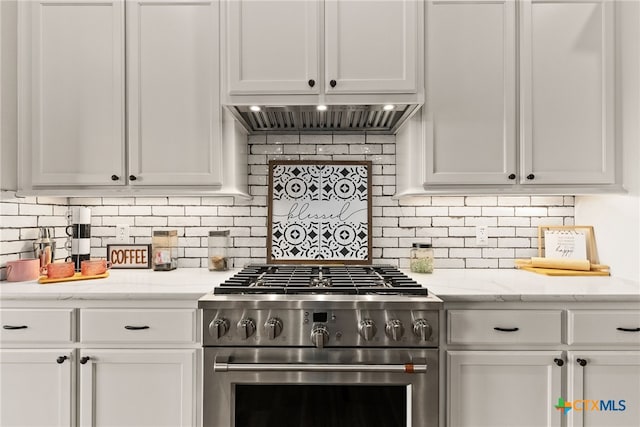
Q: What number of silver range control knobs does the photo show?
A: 7